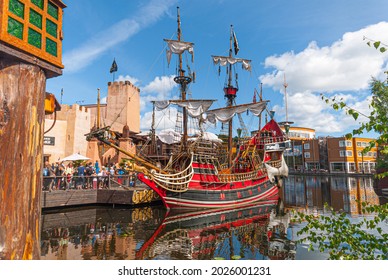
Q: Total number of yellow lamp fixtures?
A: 2